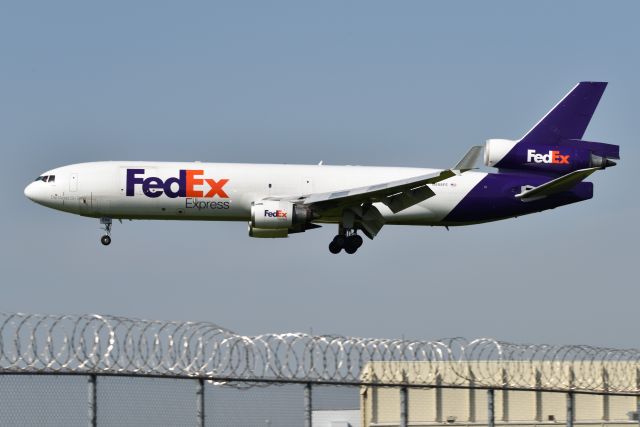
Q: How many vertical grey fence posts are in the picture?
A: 6